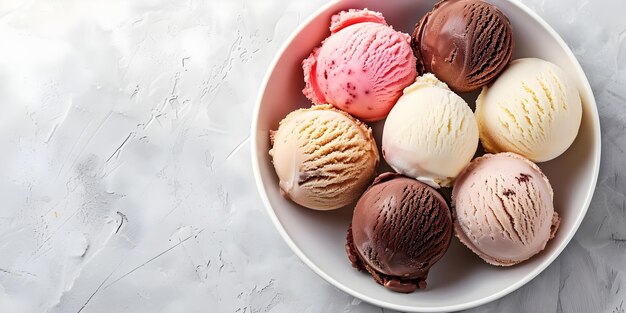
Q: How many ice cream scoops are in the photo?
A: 7